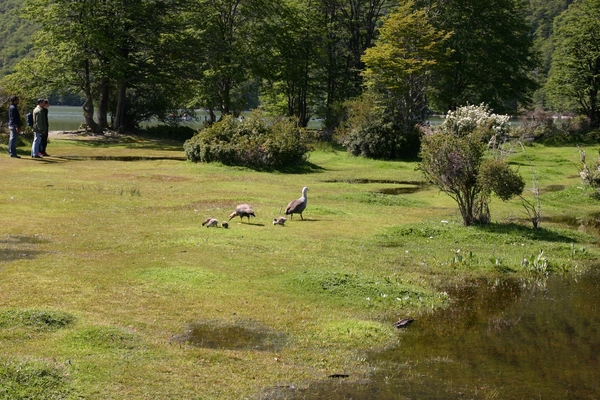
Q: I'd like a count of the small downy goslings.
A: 4